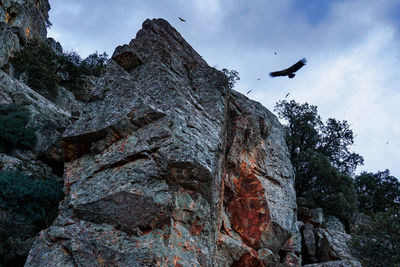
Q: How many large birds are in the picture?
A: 1